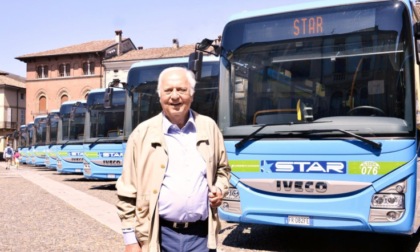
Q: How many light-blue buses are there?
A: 8